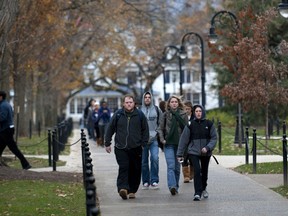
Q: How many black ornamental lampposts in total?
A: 4